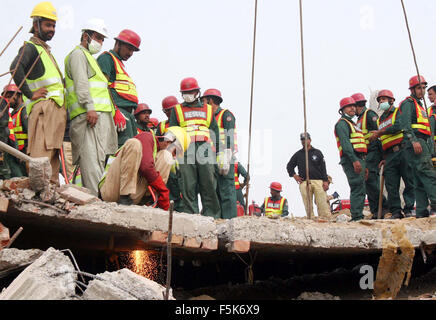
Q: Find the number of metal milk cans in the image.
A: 0